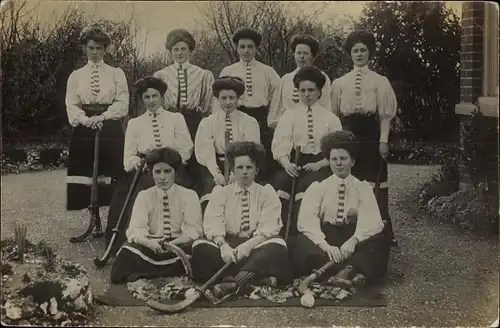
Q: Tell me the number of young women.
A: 11